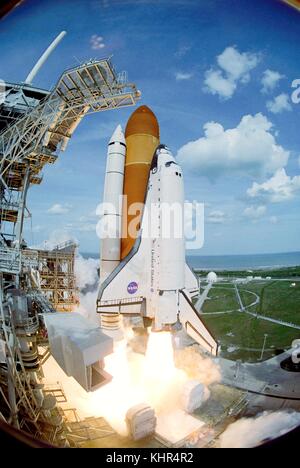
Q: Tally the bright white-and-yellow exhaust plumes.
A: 2